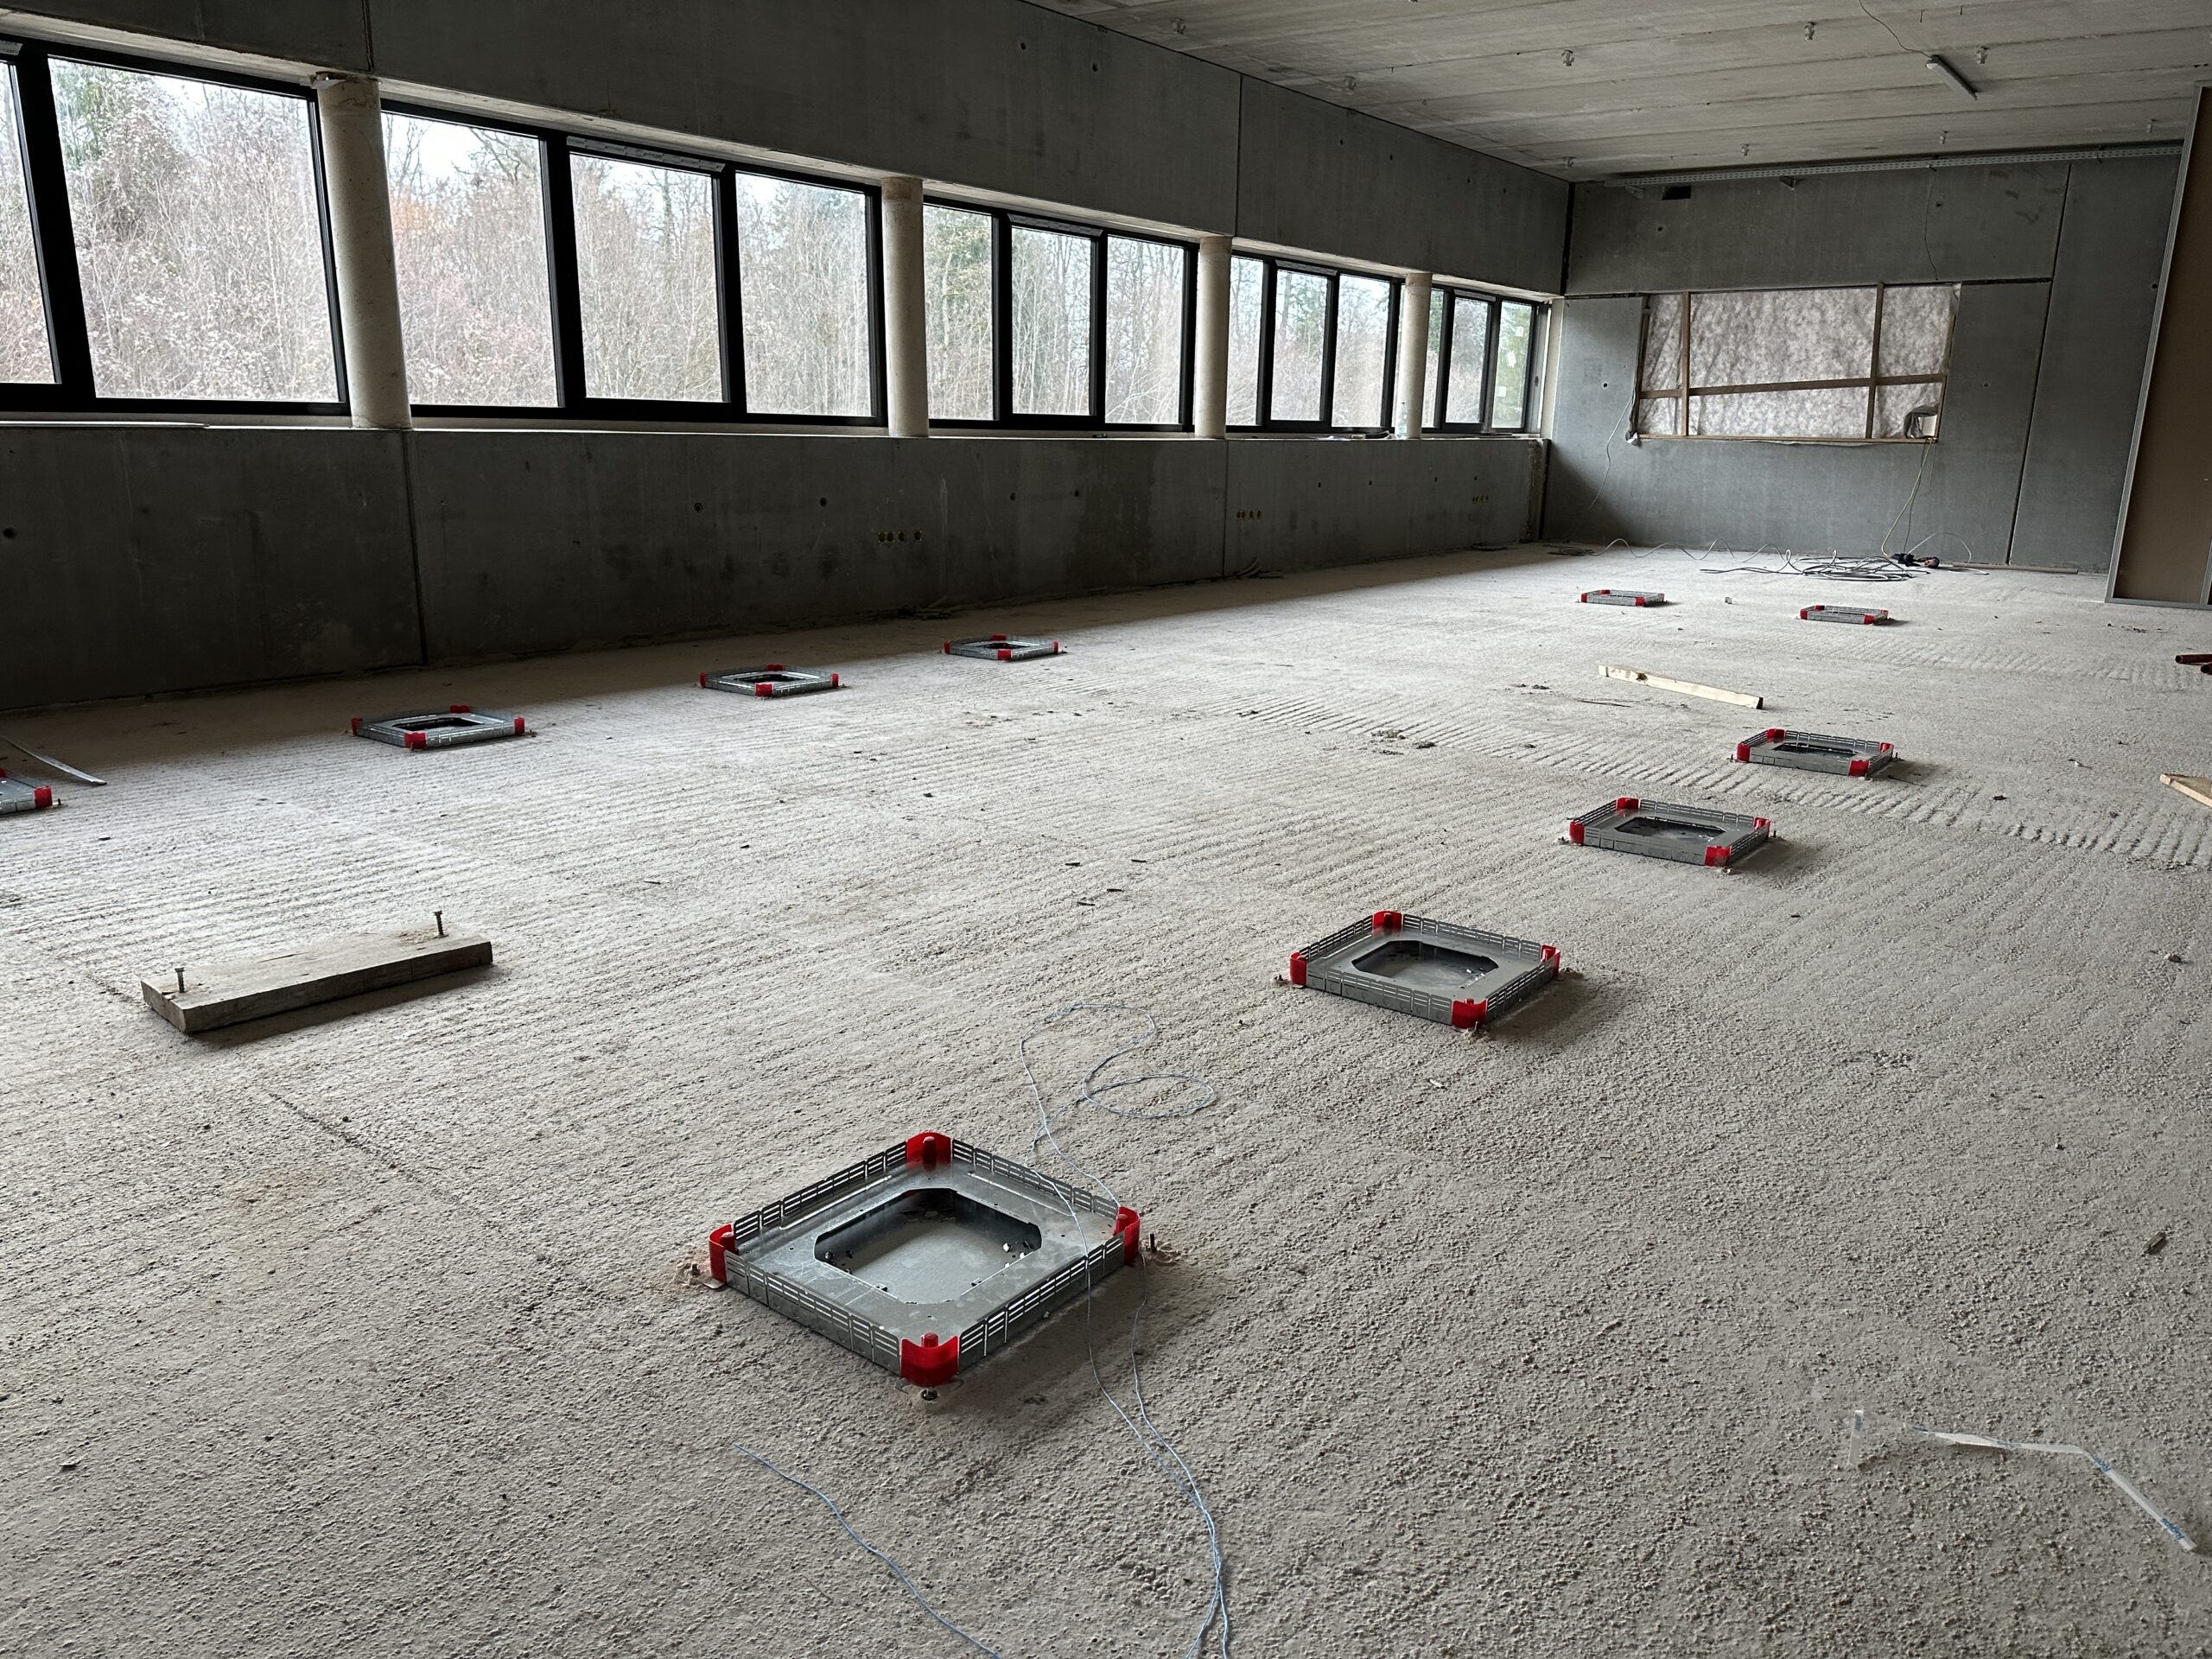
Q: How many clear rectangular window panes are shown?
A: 14